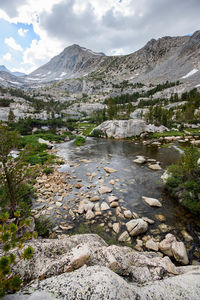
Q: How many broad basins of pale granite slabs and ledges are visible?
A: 1